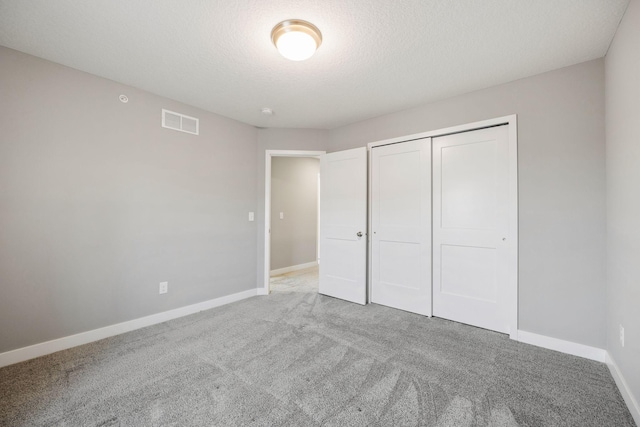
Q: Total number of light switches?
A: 2